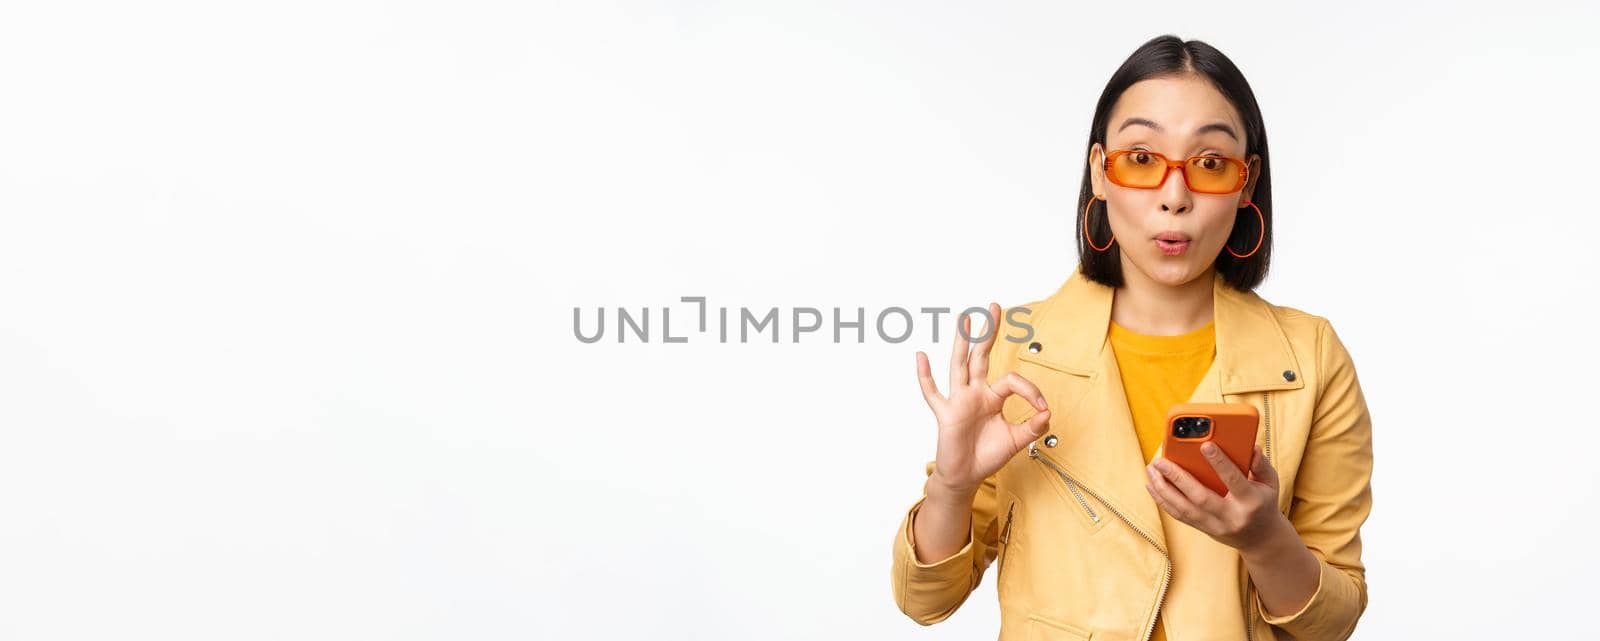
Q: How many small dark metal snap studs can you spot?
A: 3